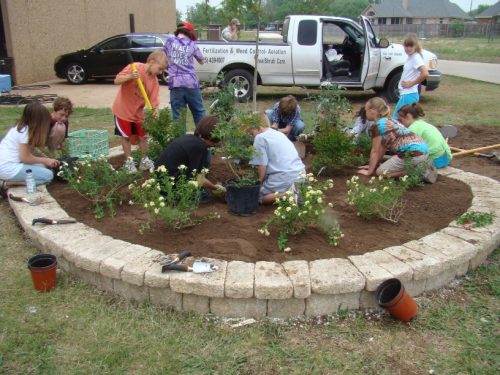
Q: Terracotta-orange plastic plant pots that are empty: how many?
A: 2